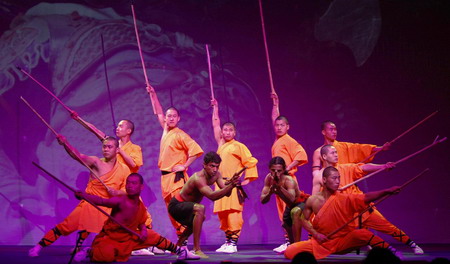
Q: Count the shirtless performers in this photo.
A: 2